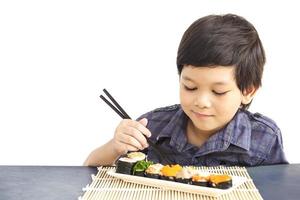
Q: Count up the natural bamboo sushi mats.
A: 1